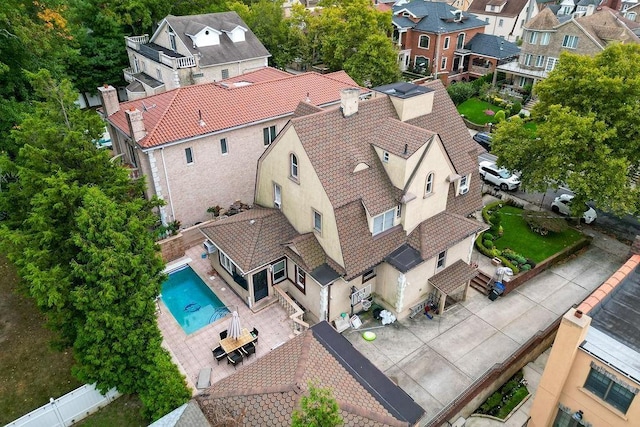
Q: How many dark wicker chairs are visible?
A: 5